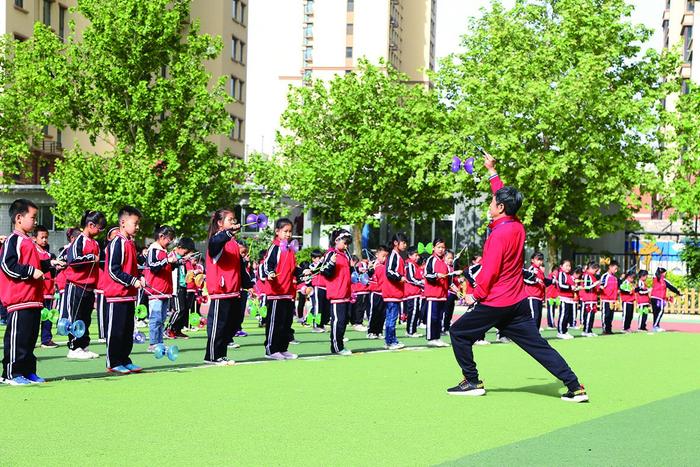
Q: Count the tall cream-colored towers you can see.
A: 3